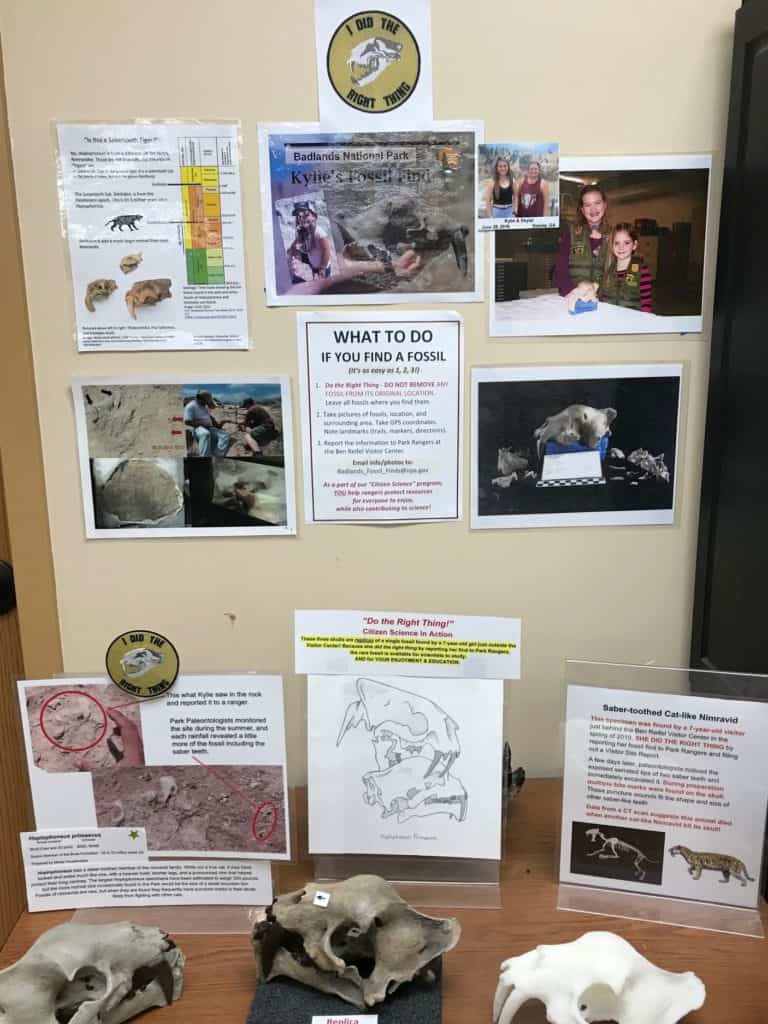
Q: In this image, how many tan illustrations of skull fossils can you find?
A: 3